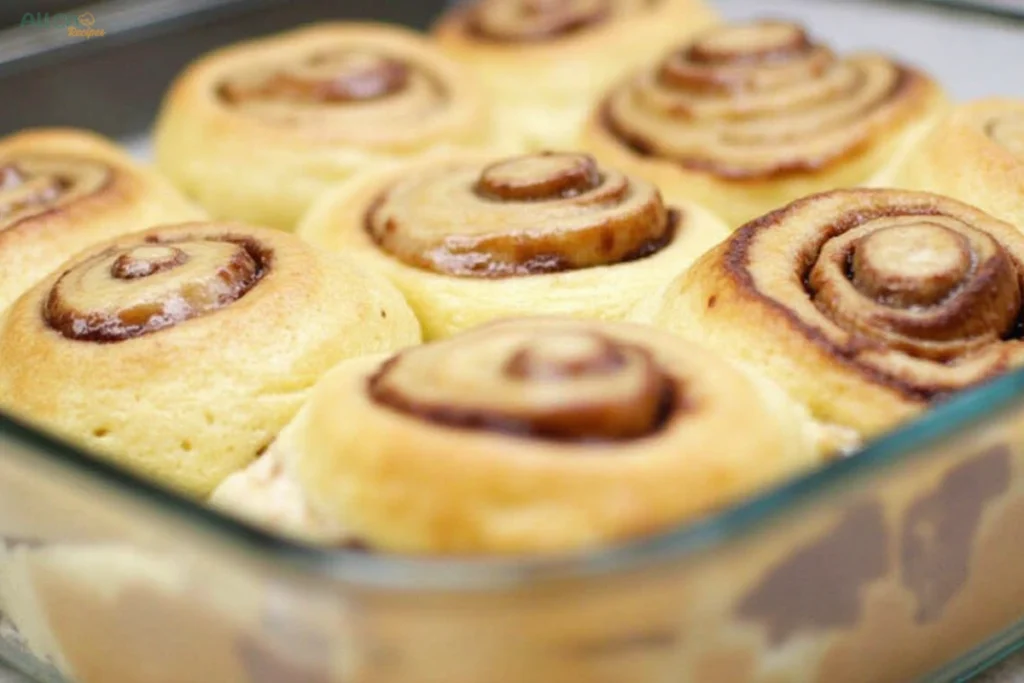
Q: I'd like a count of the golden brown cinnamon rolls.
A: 9